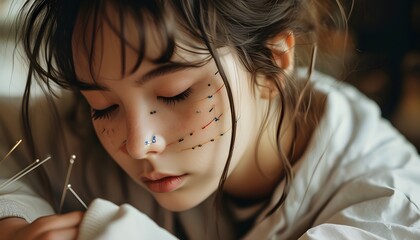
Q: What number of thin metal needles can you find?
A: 5